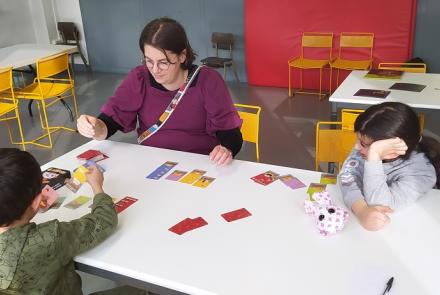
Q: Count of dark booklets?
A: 3